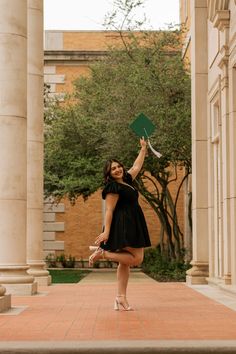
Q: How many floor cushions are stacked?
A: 0